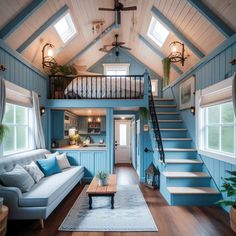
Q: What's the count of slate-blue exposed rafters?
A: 6